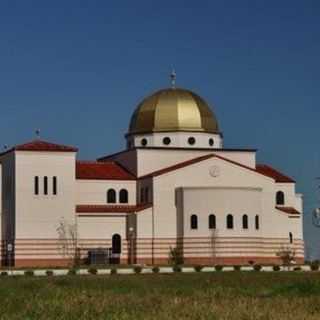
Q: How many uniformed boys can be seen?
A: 0